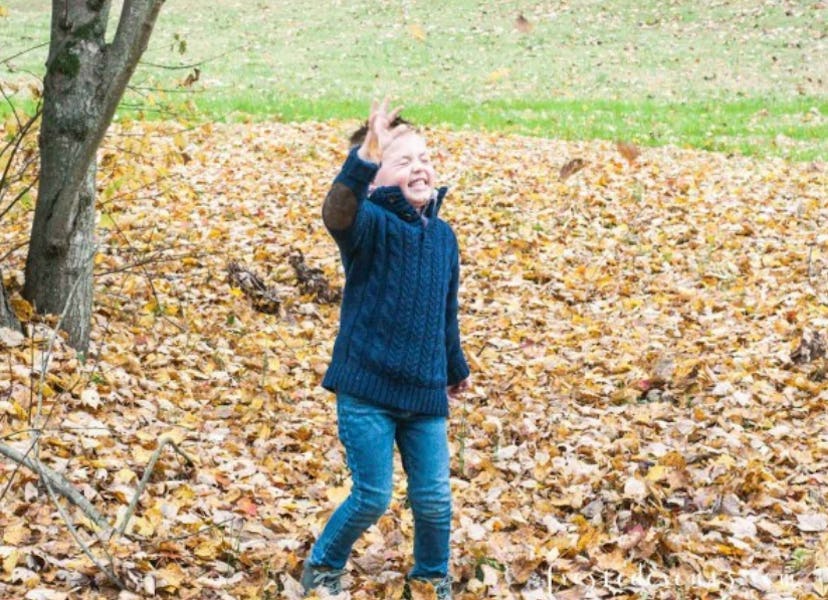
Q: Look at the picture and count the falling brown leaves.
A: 3